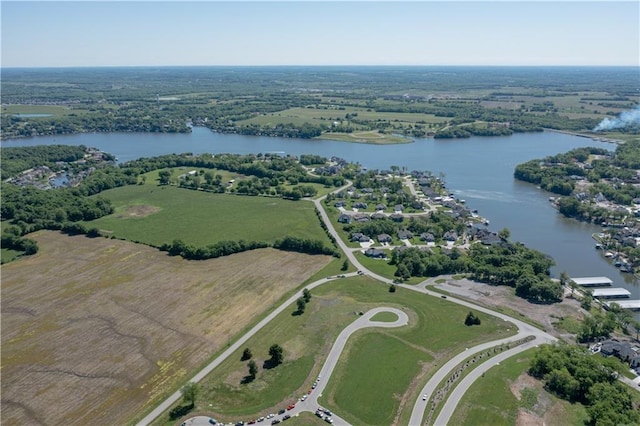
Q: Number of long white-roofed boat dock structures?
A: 3